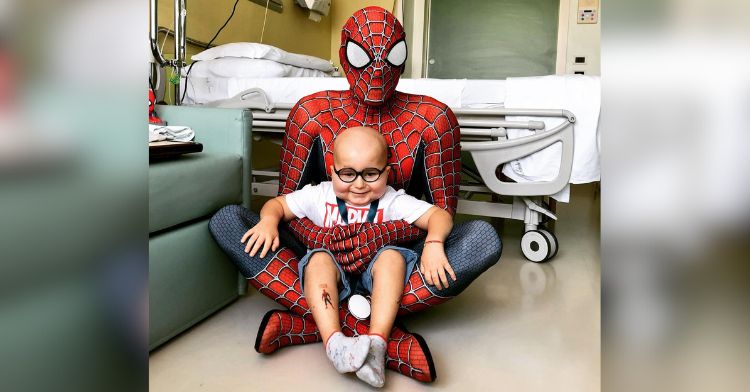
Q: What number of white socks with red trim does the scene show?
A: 2